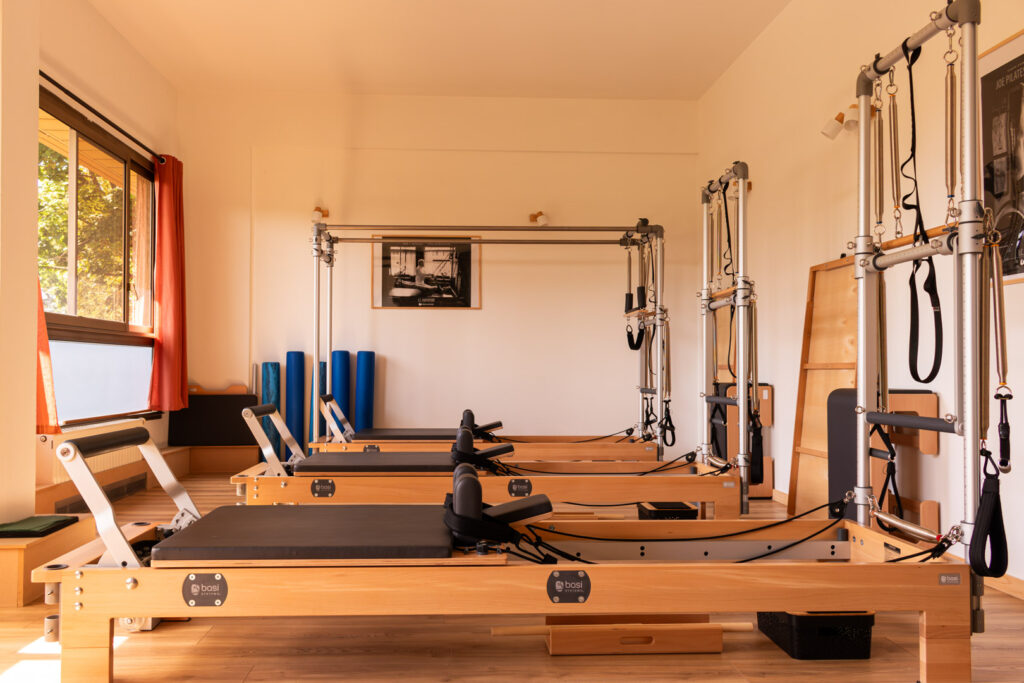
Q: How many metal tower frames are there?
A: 3